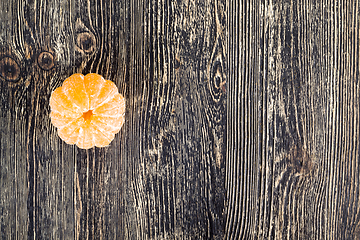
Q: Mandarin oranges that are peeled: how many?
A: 1